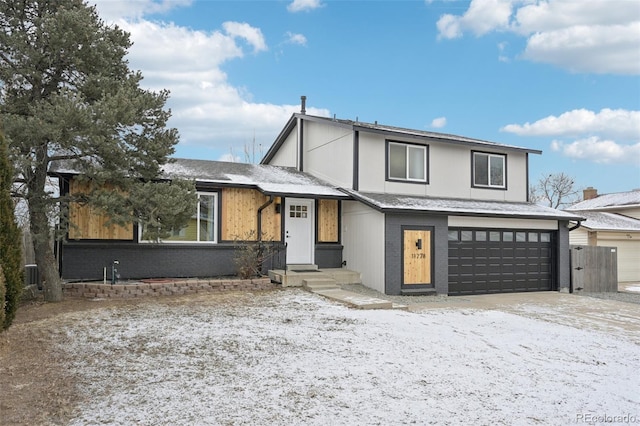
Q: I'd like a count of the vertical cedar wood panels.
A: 4